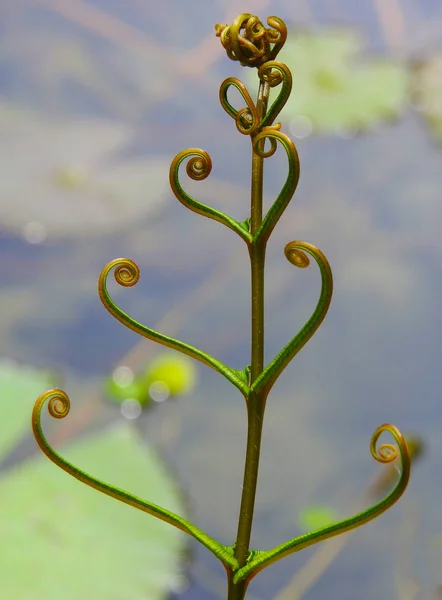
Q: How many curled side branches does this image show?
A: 8